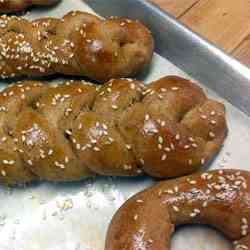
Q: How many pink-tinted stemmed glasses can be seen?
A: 0